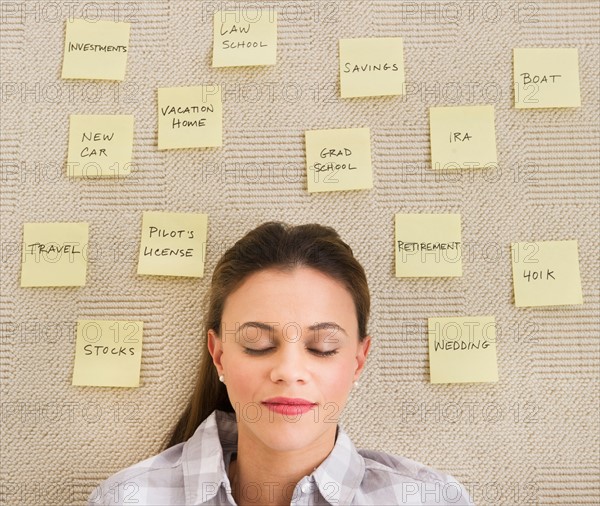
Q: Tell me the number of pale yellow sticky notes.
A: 14